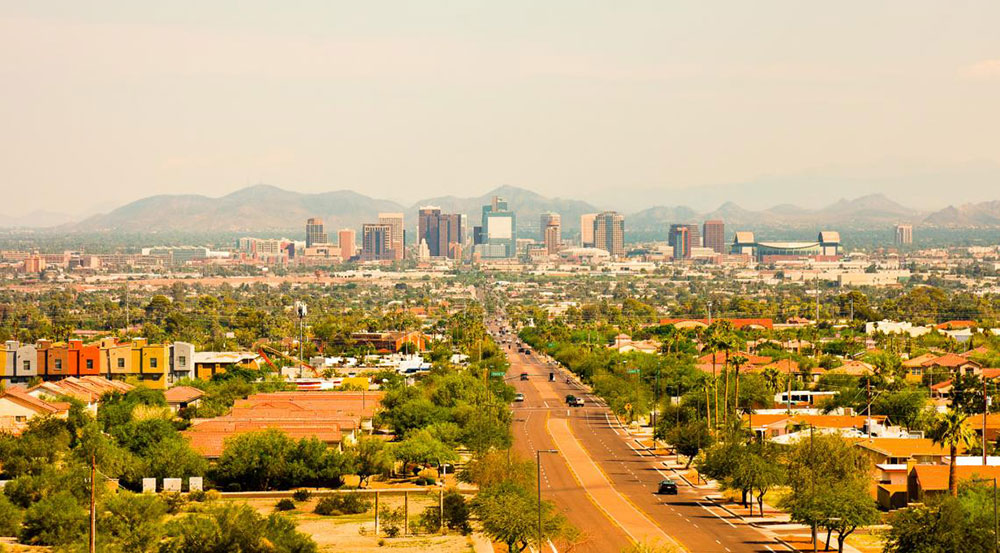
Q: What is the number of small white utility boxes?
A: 3